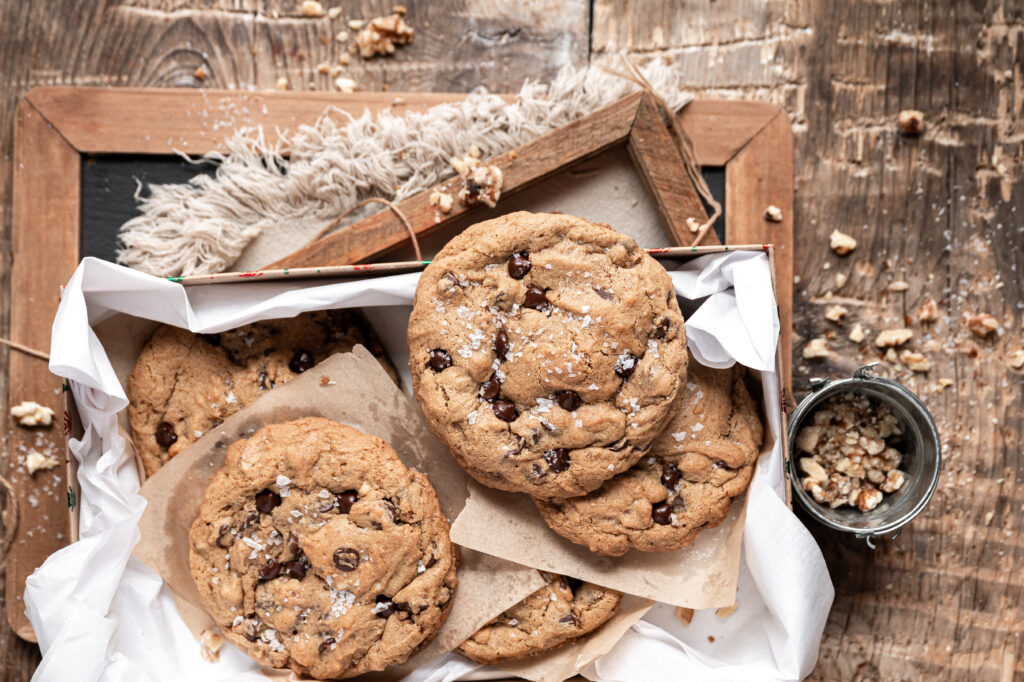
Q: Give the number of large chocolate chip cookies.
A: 5